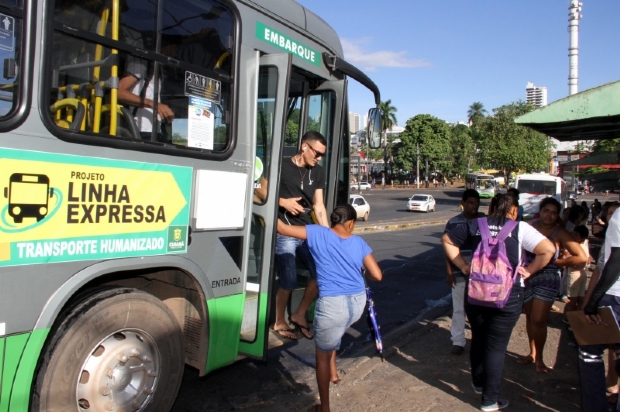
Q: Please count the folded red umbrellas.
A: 0